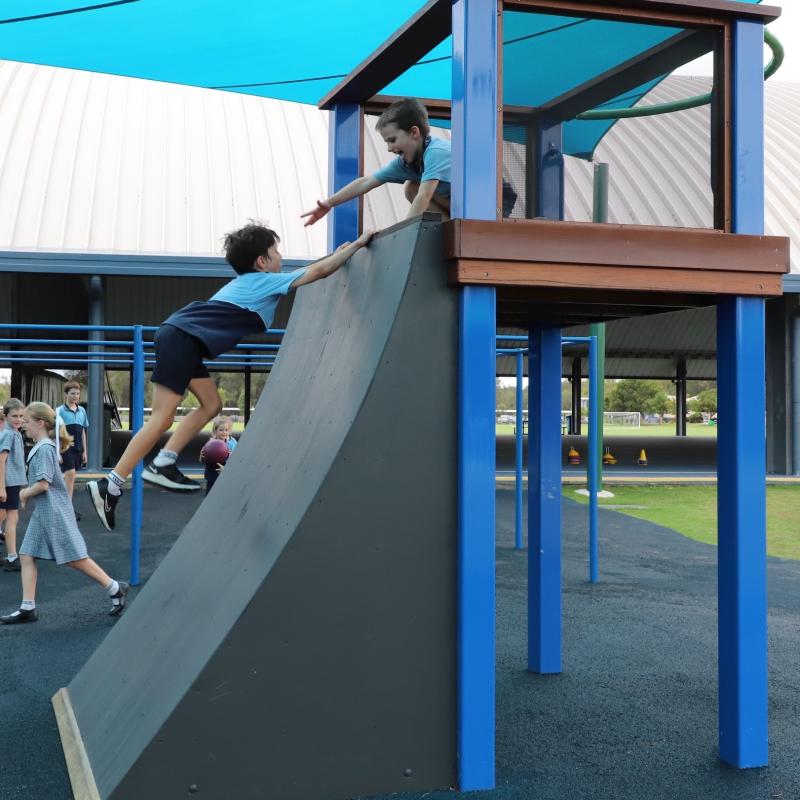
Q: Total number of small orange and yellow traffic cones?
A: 3